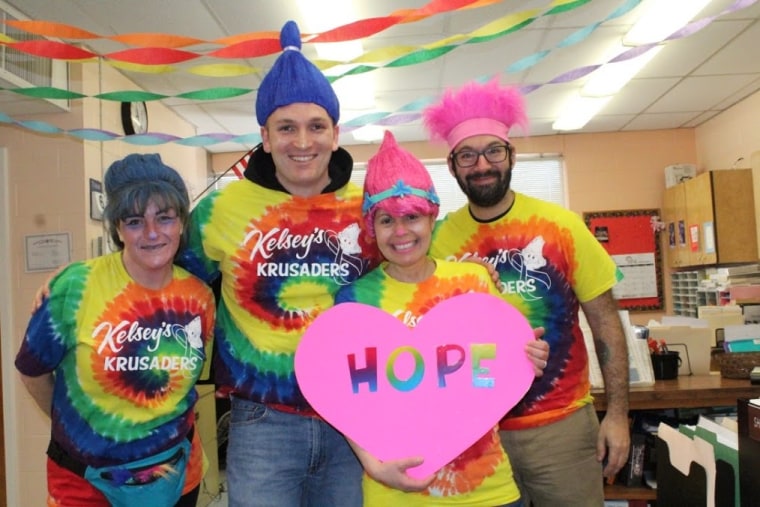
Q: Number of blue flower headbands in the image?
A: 1